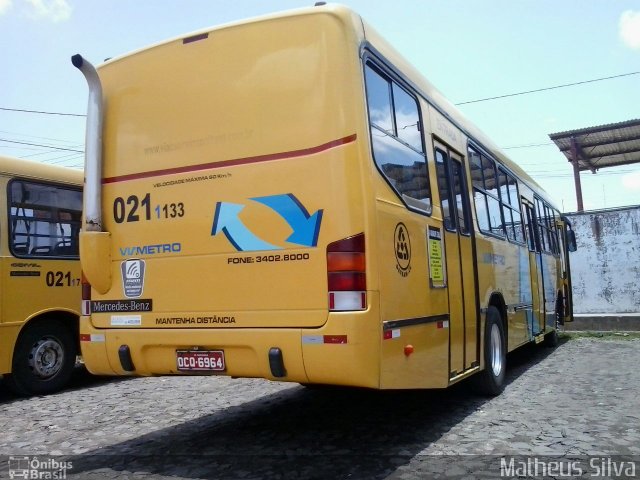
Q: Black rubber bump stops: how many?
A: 2